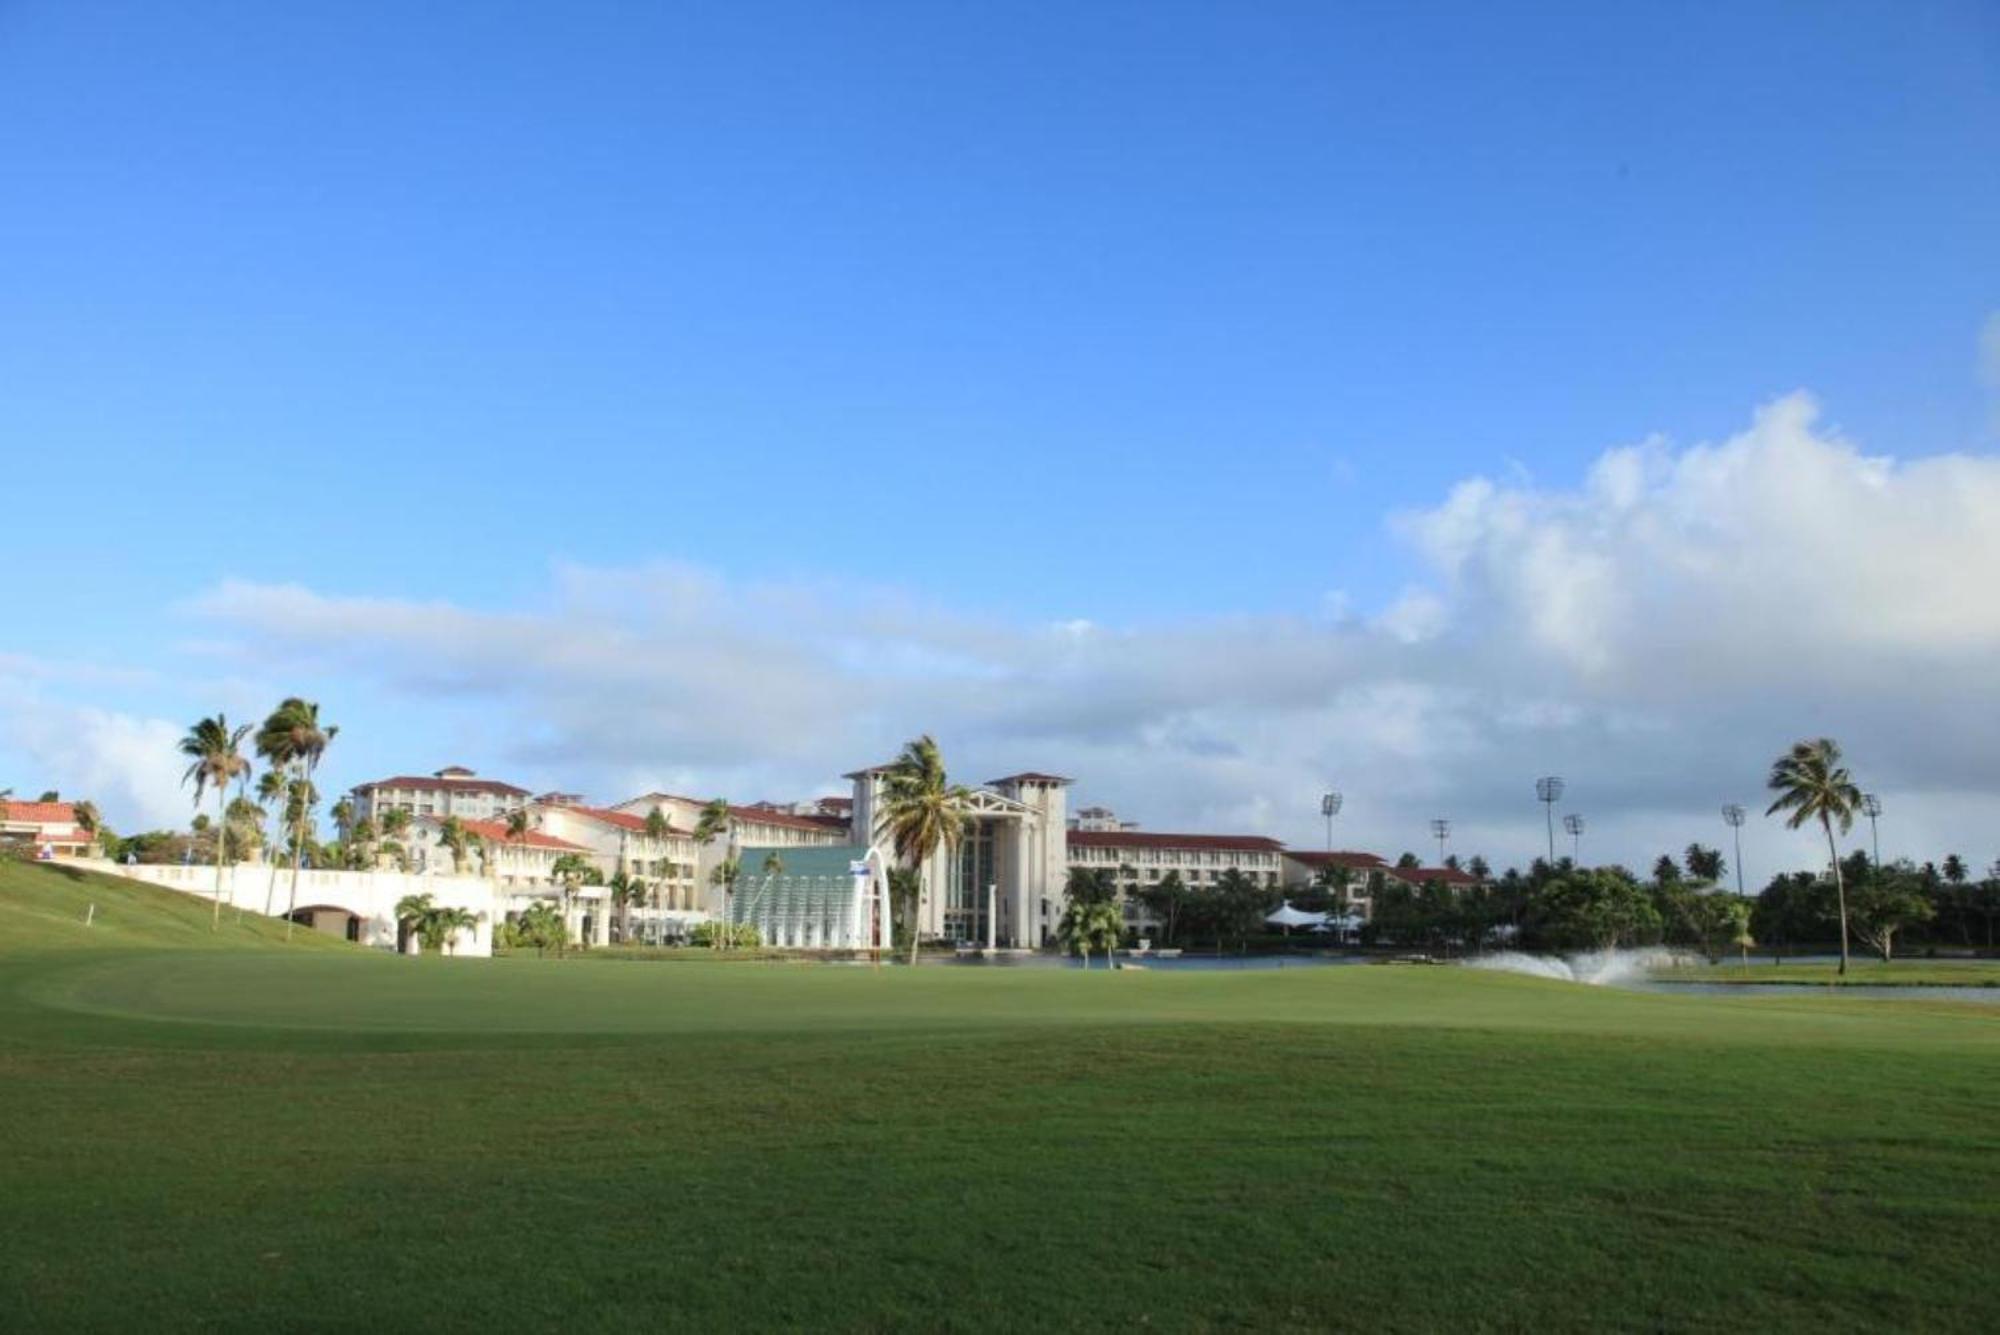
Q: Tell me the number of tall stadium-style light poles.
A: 6